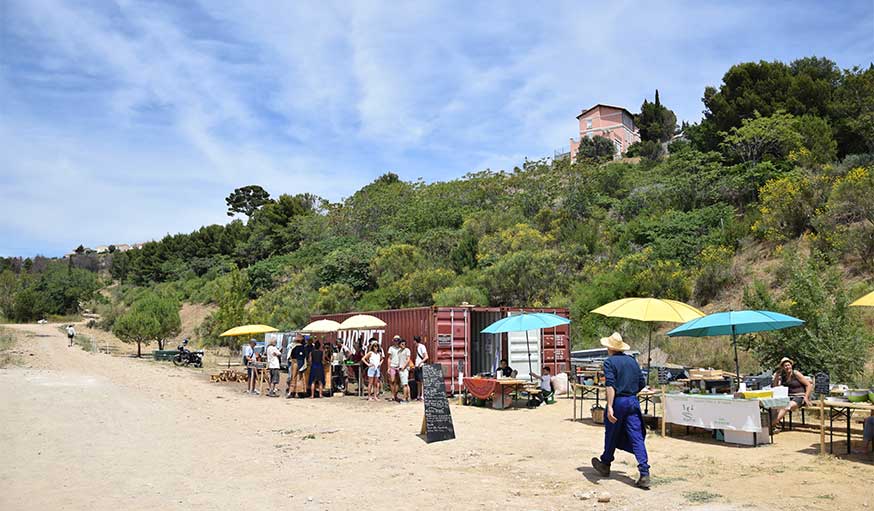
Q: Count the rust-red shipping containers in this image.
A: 2